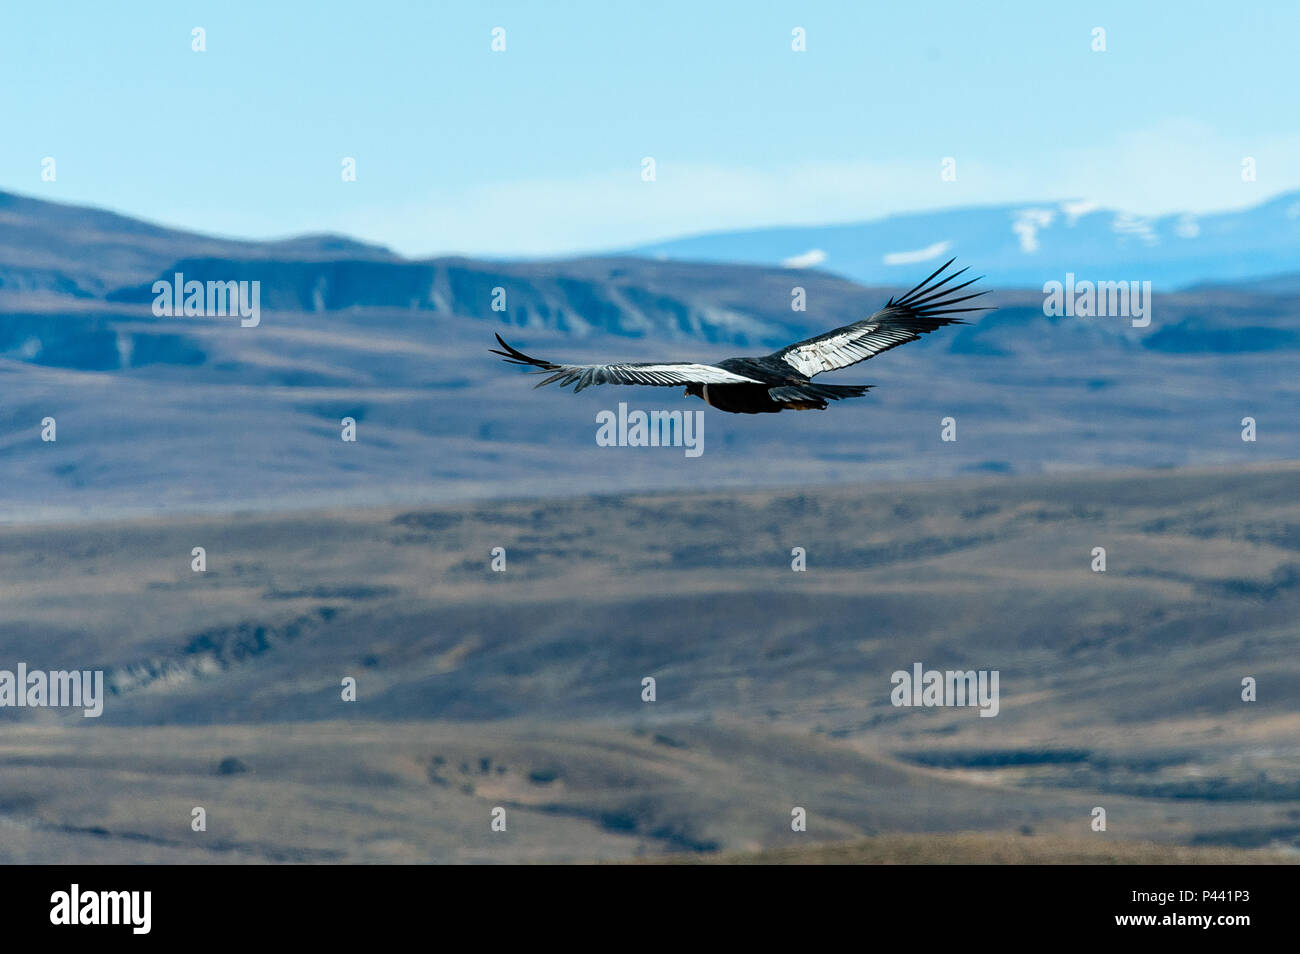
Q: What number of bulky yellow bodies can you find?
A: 0